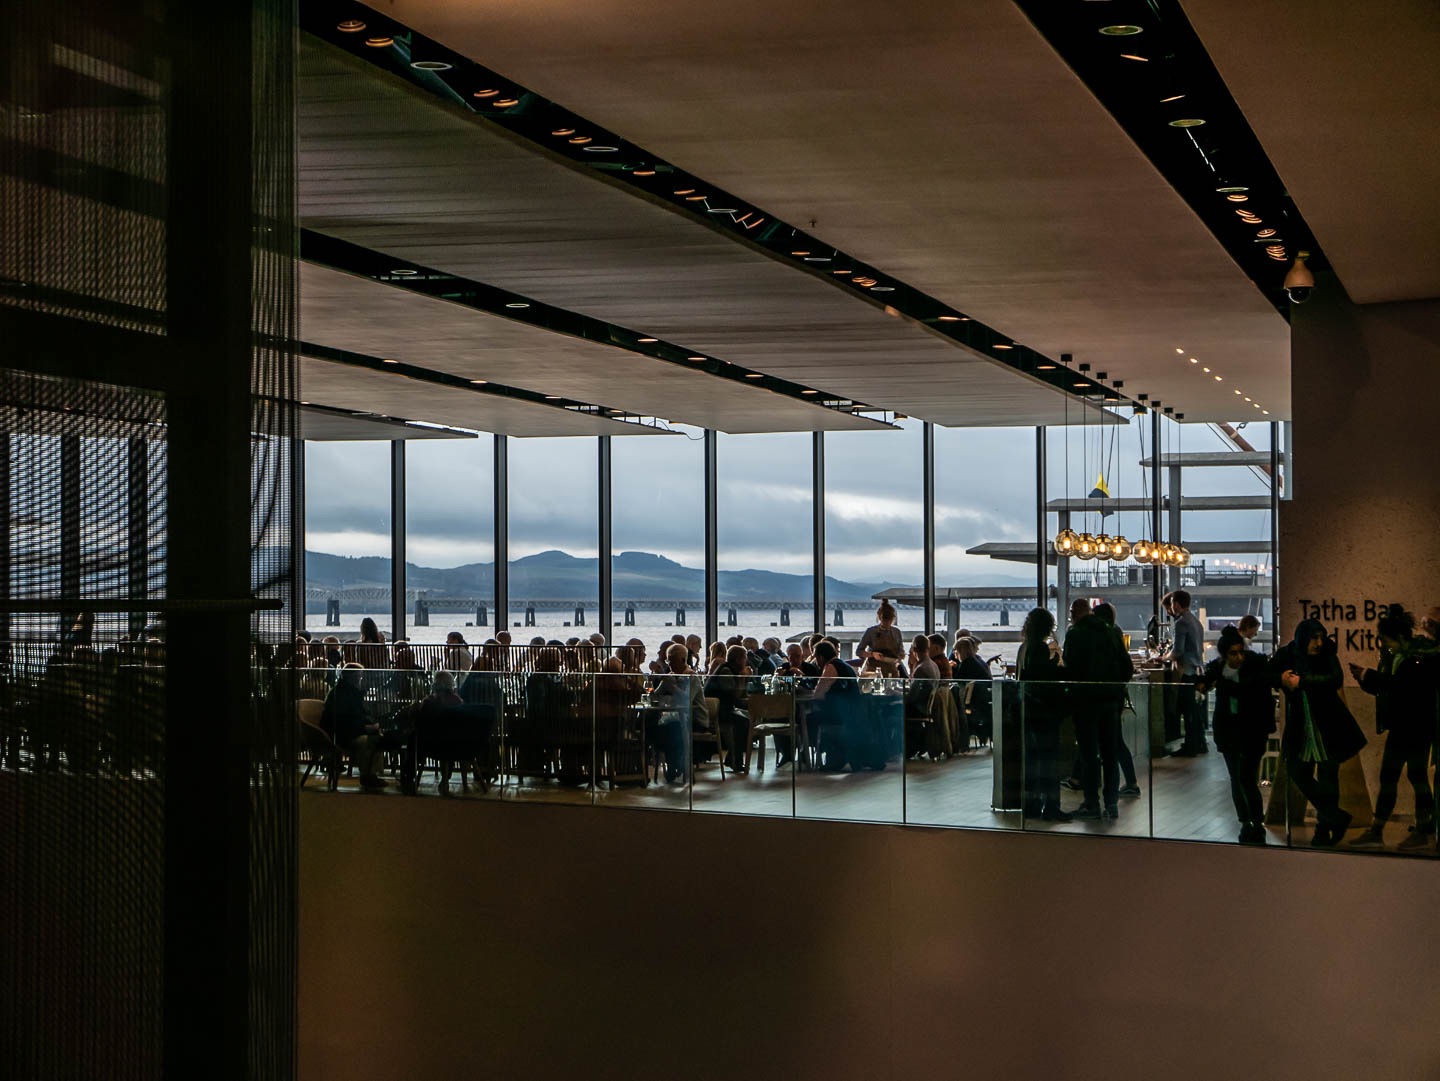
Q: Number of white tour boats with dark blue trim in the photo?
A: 0